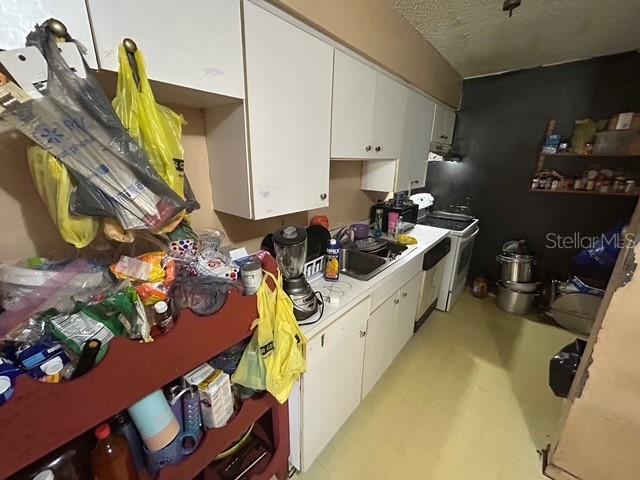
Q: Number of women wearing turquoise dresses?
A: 0